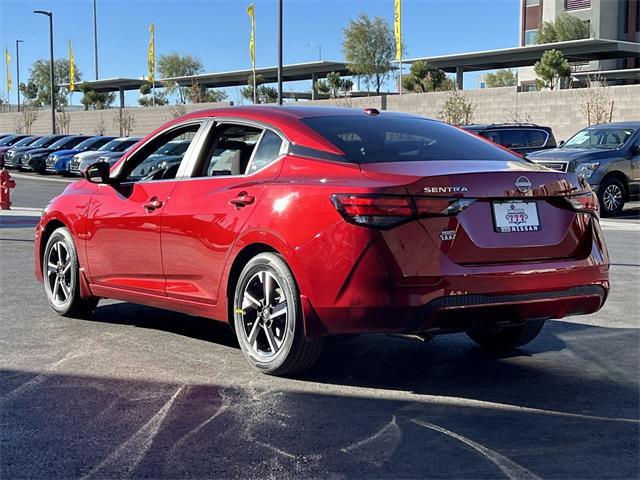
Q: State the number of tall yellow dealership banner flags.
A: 5